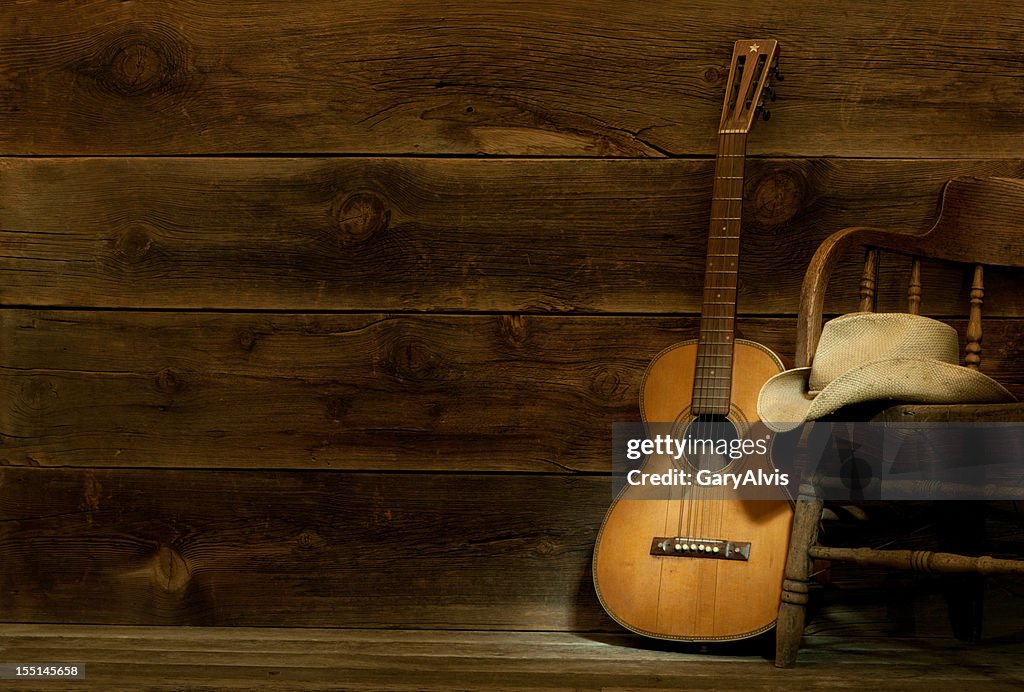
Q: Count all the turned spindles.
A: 3